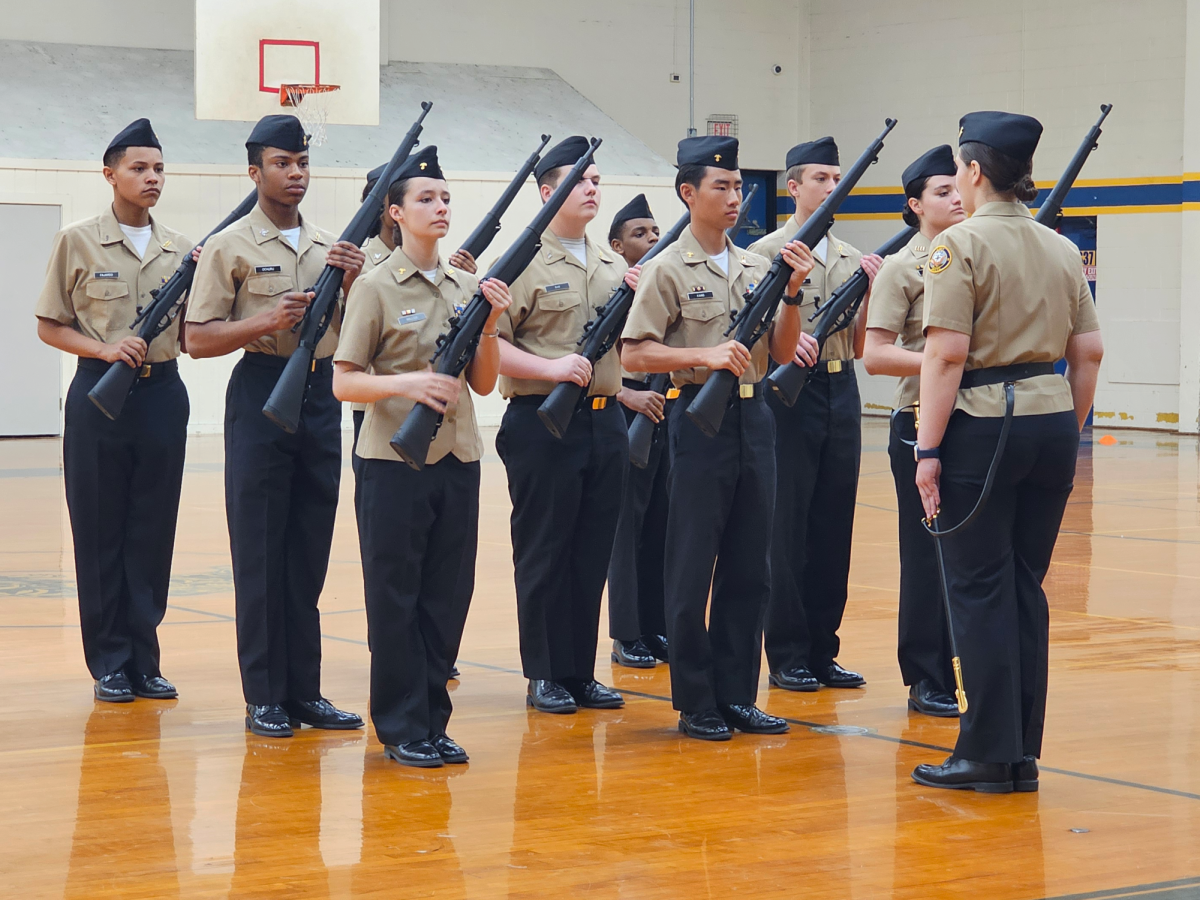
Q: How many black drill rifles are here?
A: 9